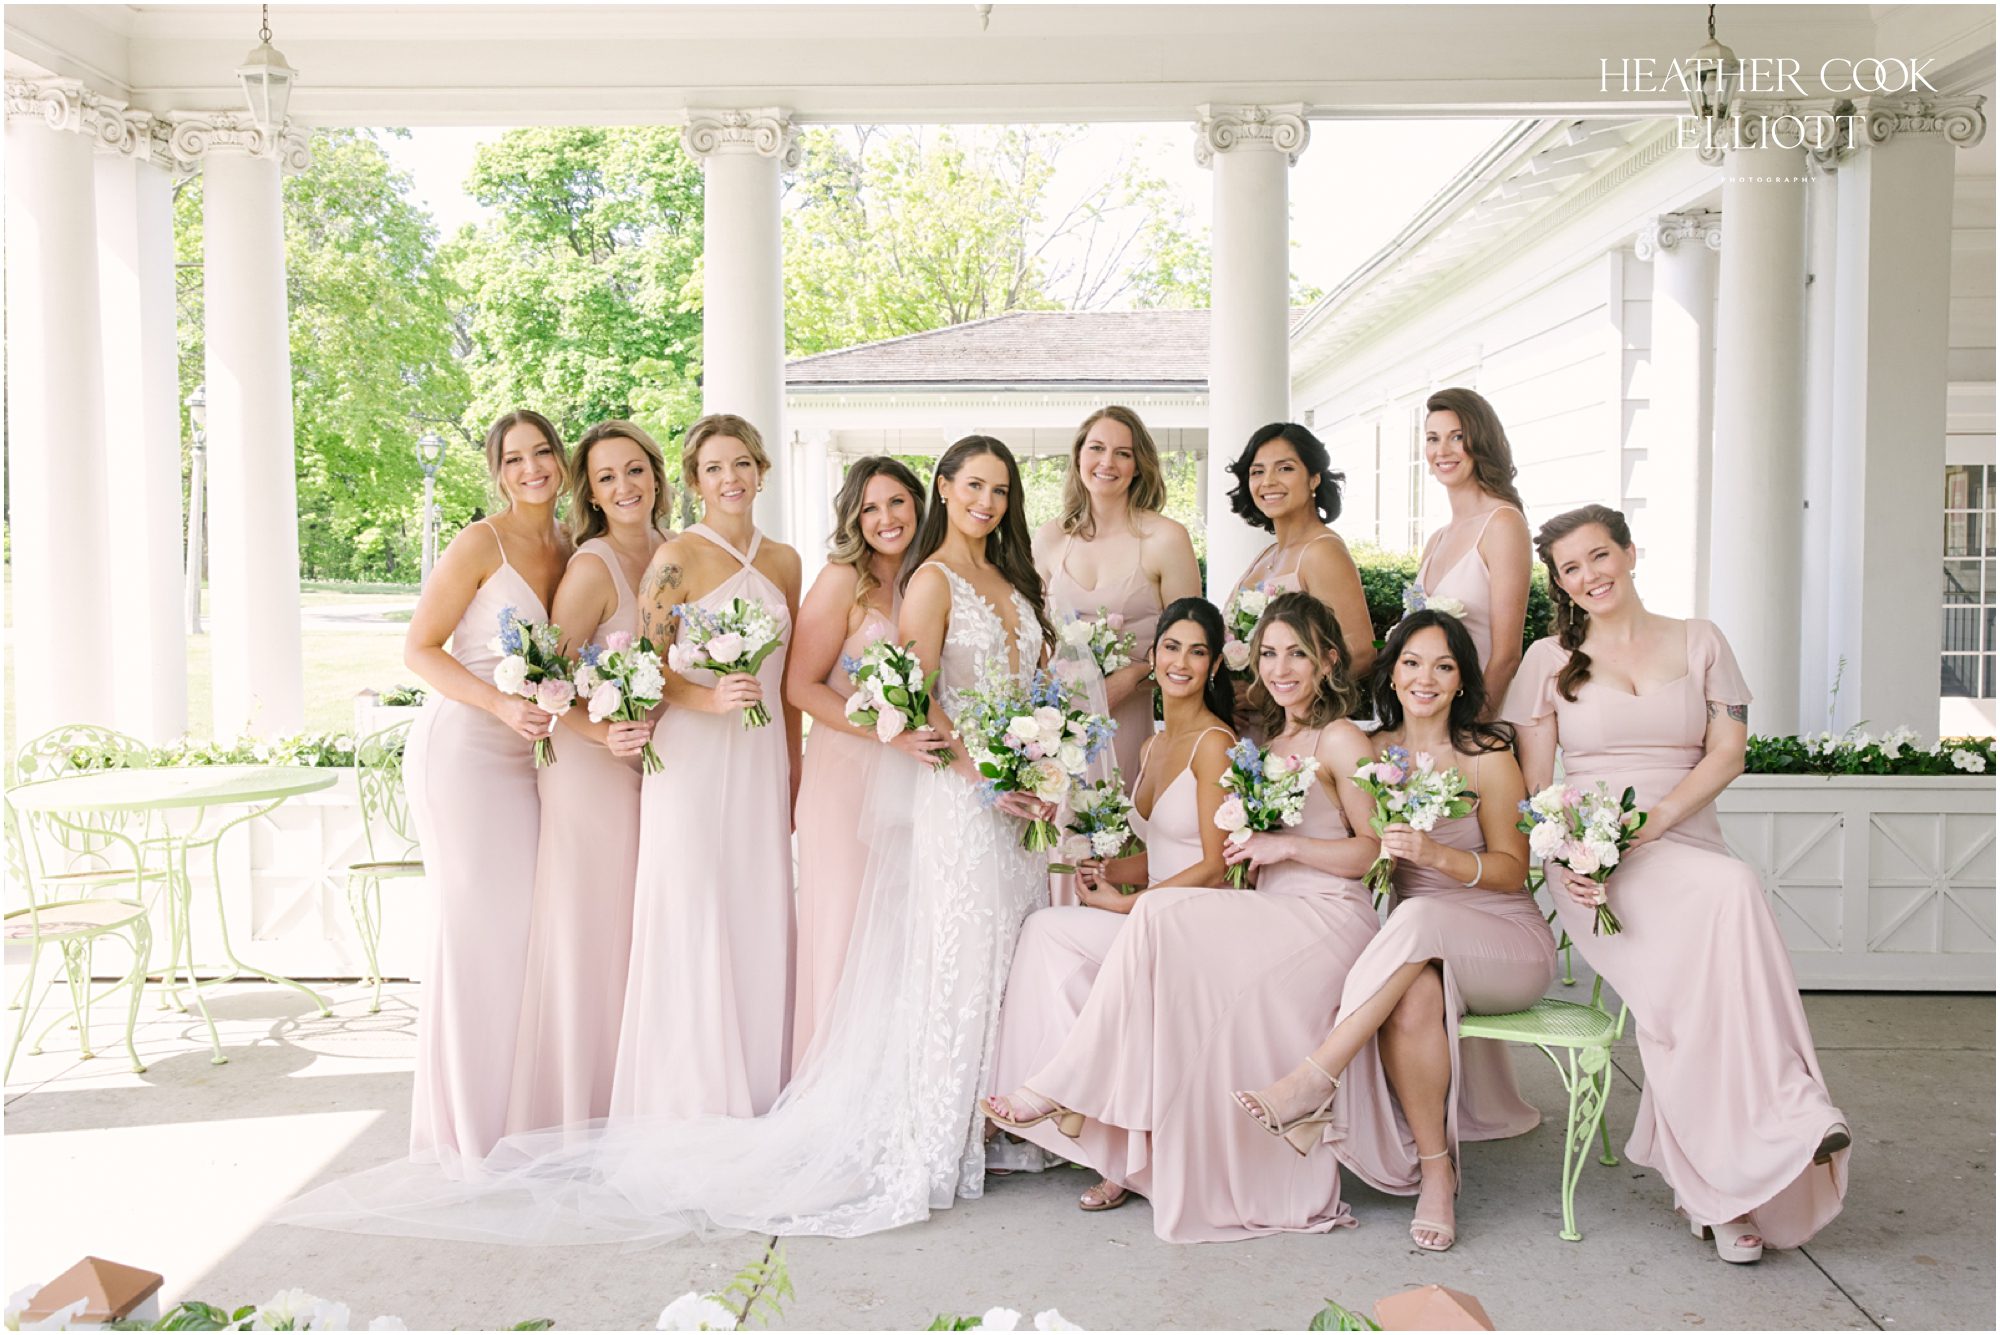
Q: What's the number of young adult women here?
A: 12